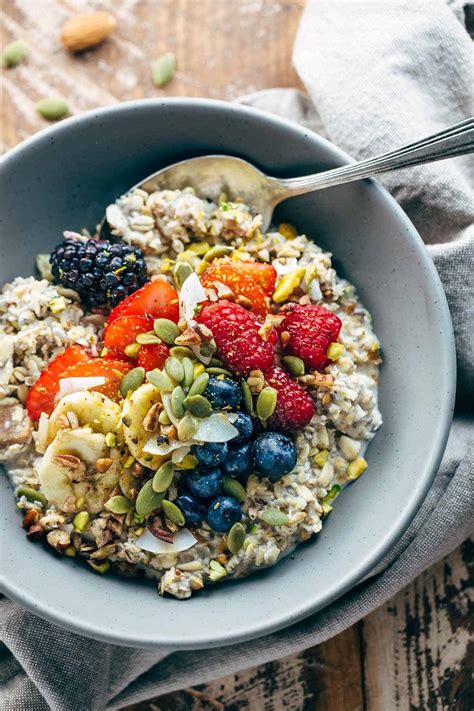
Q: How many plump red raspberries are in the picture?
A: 3